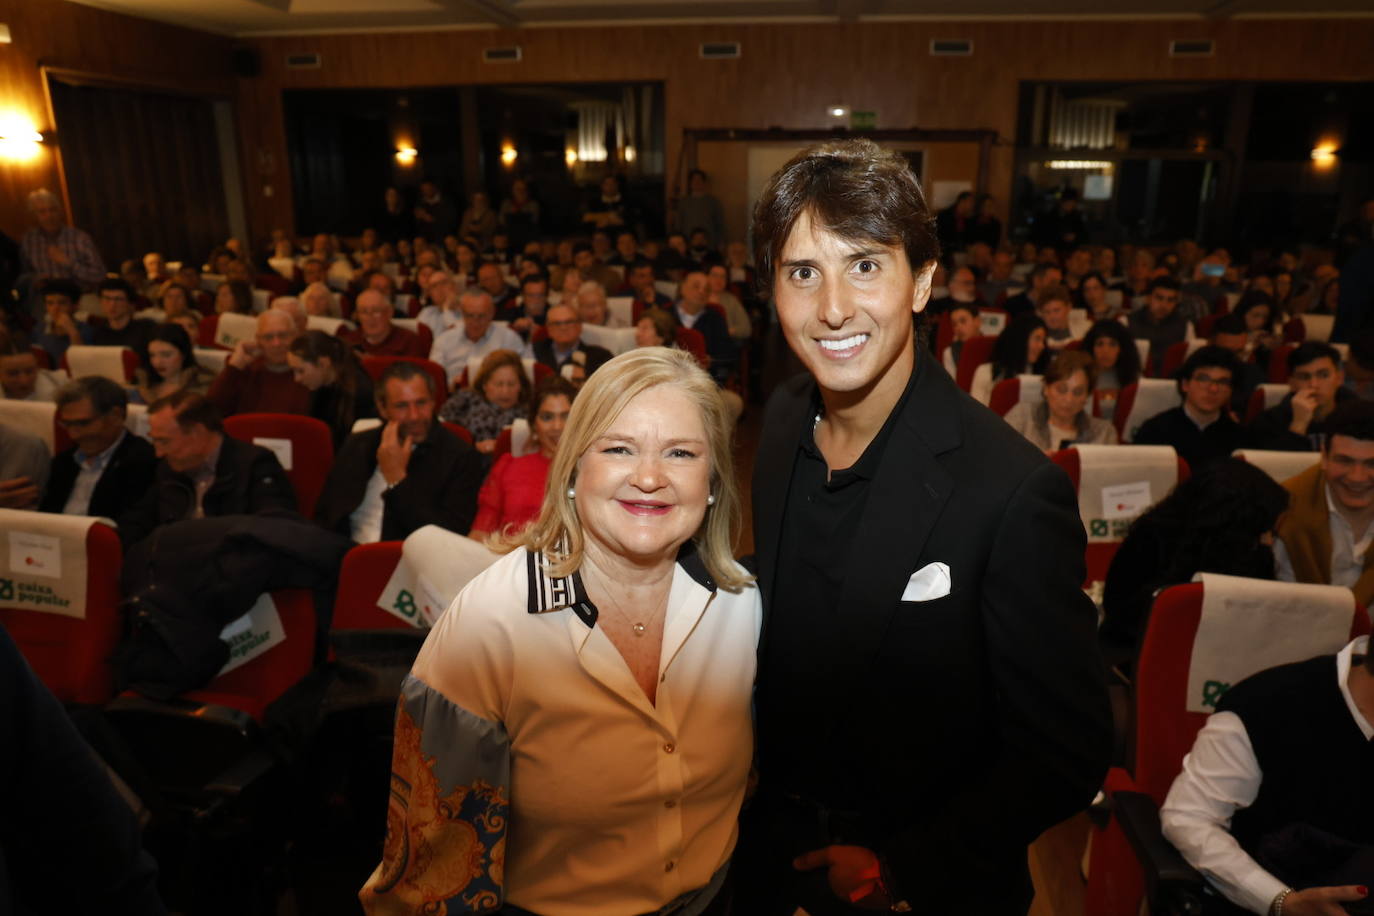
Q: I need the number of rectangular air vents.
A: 5